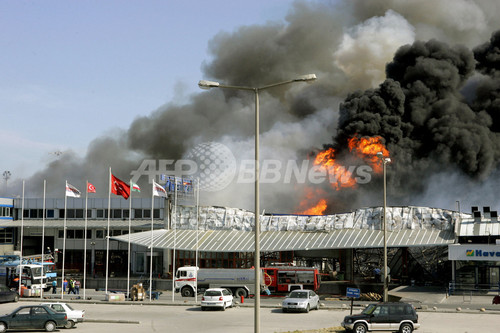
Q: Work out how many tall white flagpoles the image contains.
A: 9